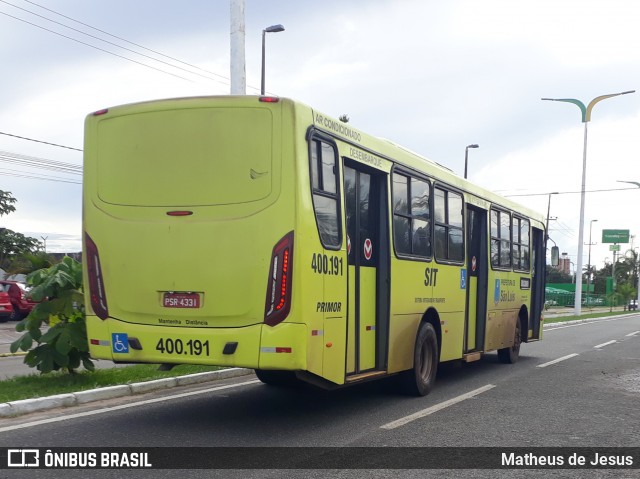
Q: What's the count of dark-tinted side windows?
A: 5